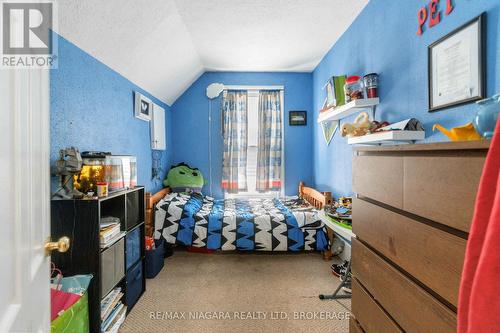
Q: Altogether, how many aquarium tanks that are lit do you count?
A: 1